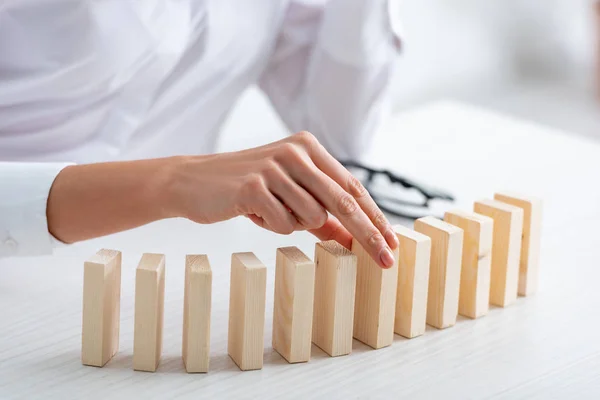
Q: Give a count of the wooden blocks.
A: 12